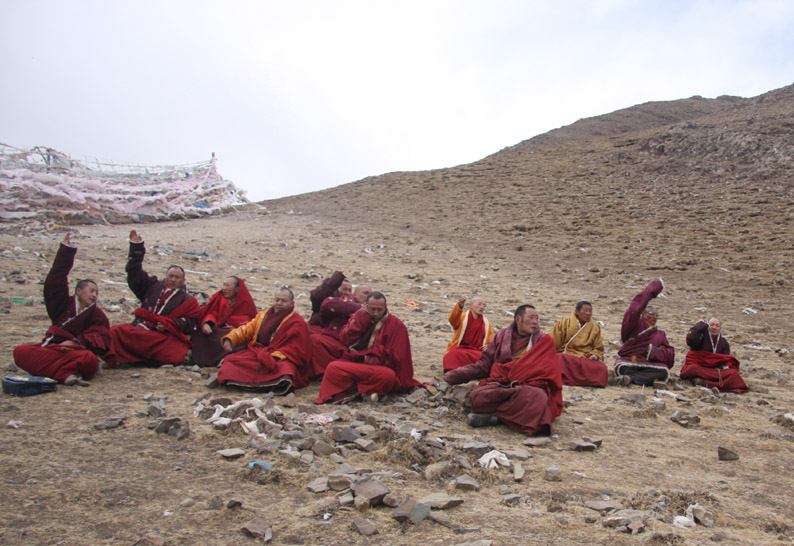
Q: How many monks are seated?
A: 12